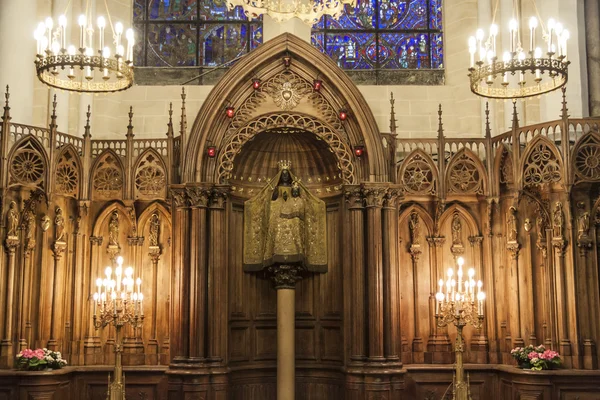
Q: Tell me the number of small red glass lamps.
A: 7